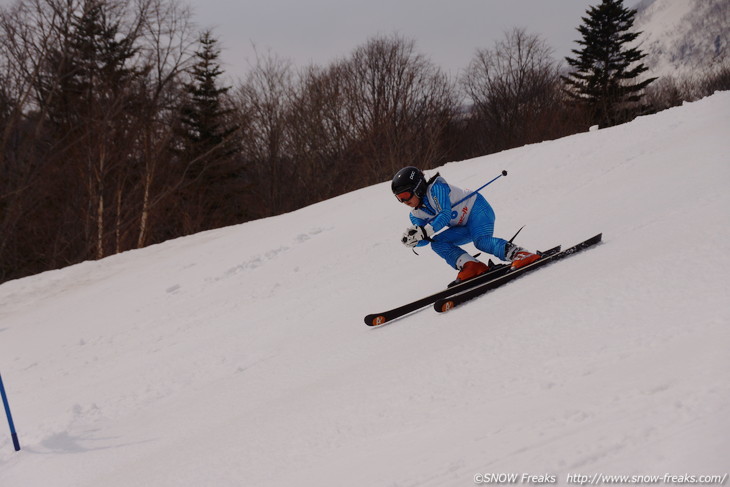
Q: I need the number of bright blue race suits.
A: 1